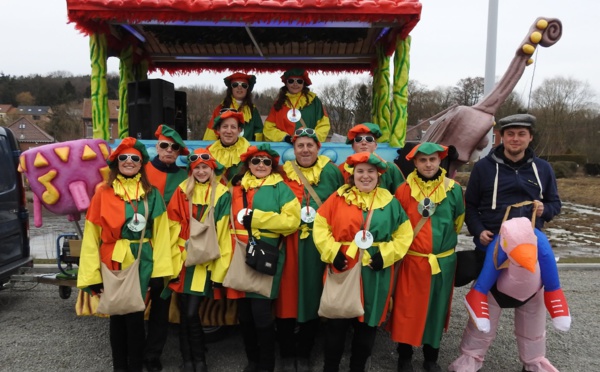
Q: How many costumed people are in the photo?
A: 12